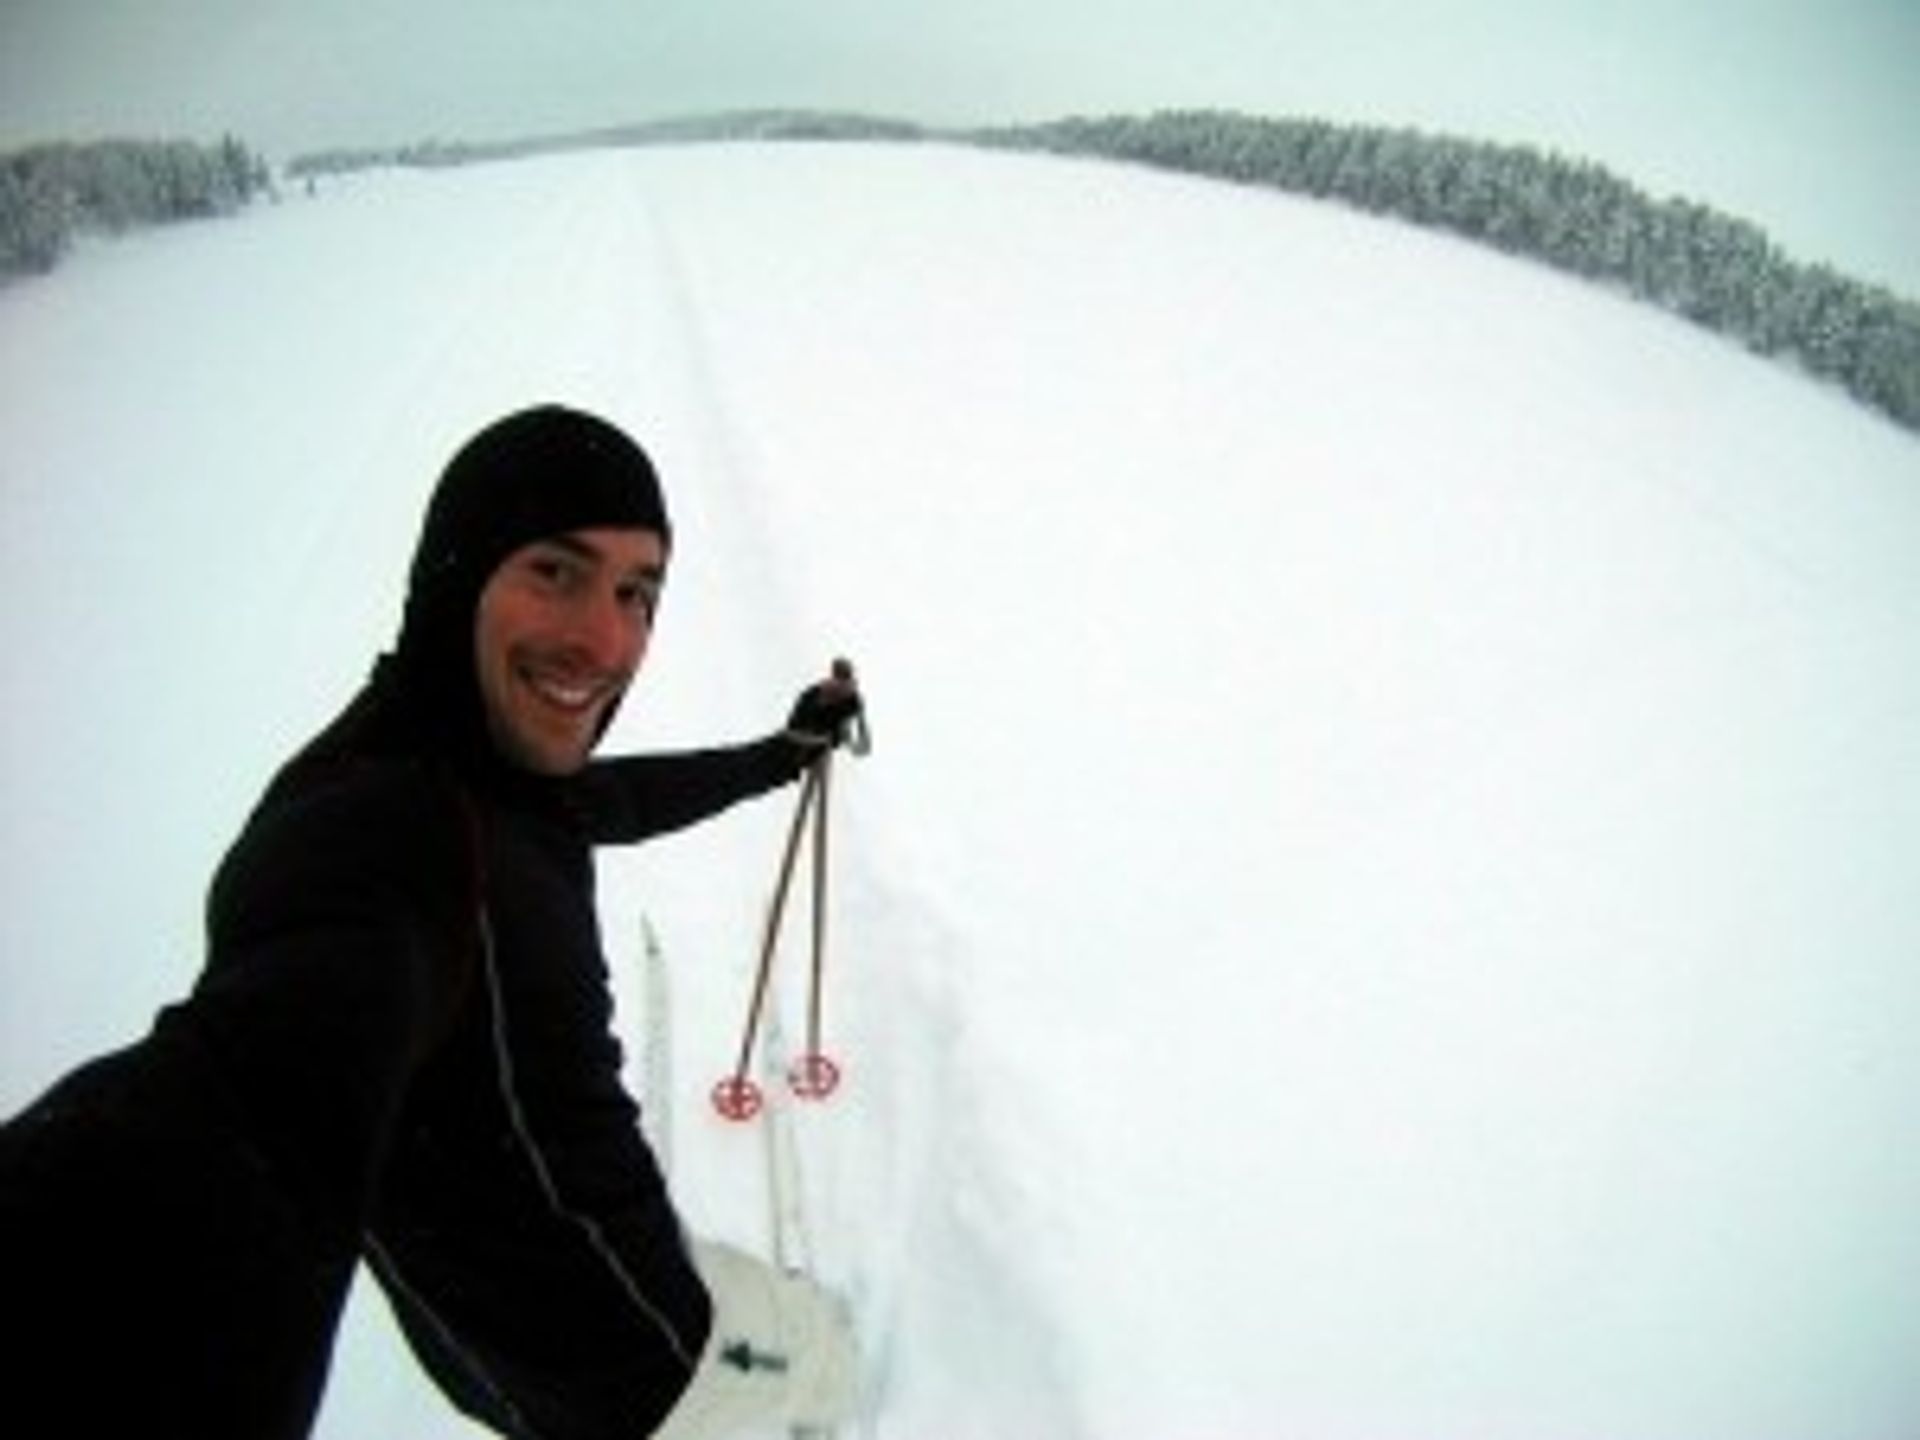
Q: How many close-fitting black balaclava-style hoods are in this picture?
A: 1